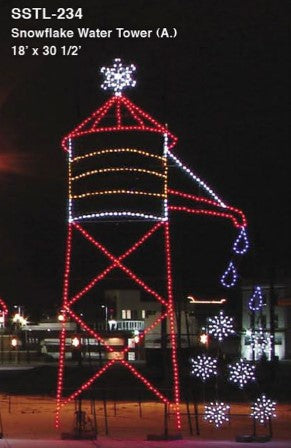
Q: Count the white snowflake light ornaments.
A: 7